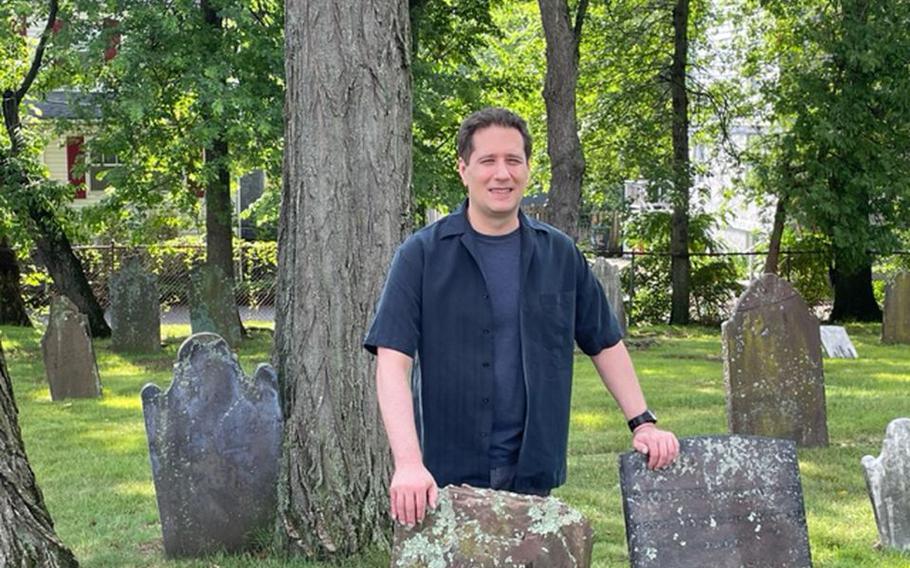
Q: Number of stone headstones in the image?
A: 11